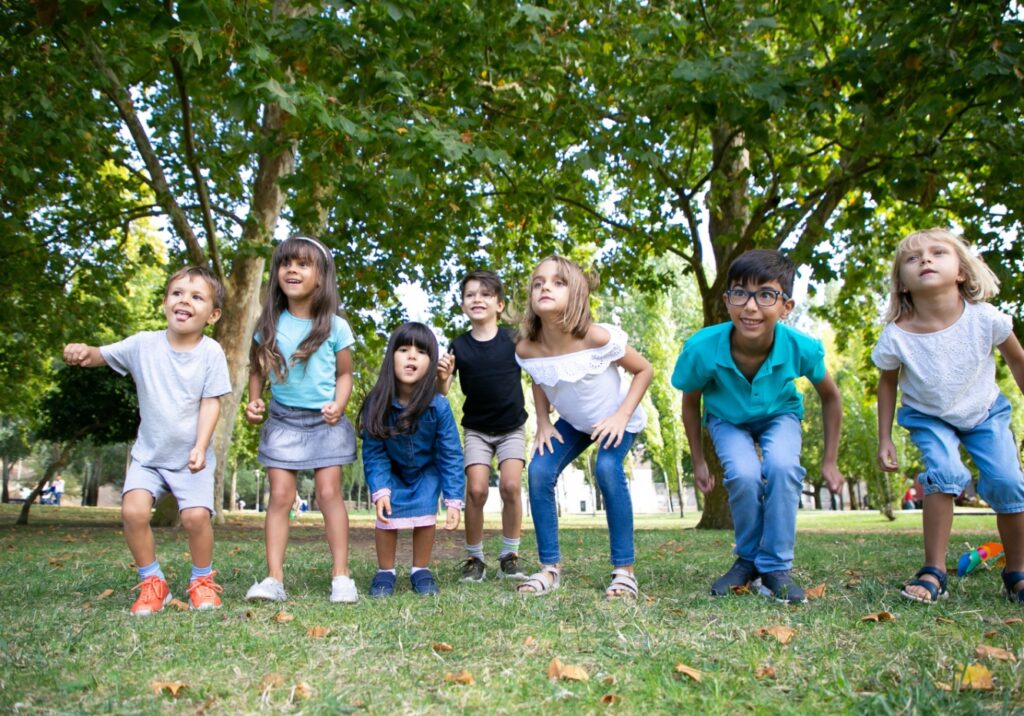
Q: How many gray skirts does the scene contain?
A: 1